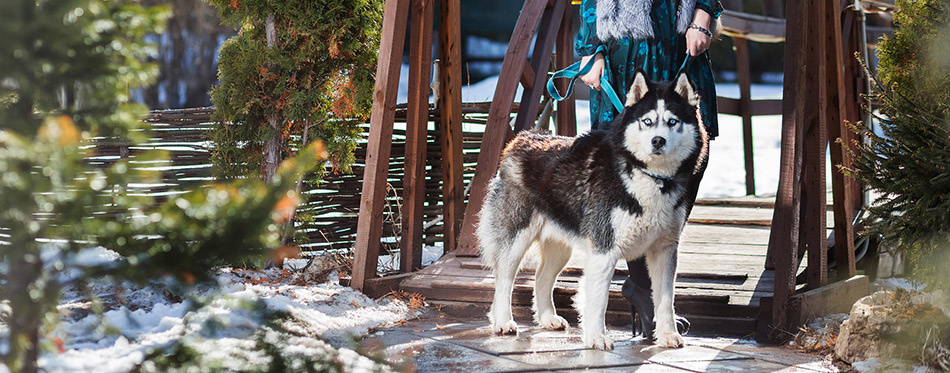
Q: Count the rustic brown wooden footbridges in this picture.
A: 1